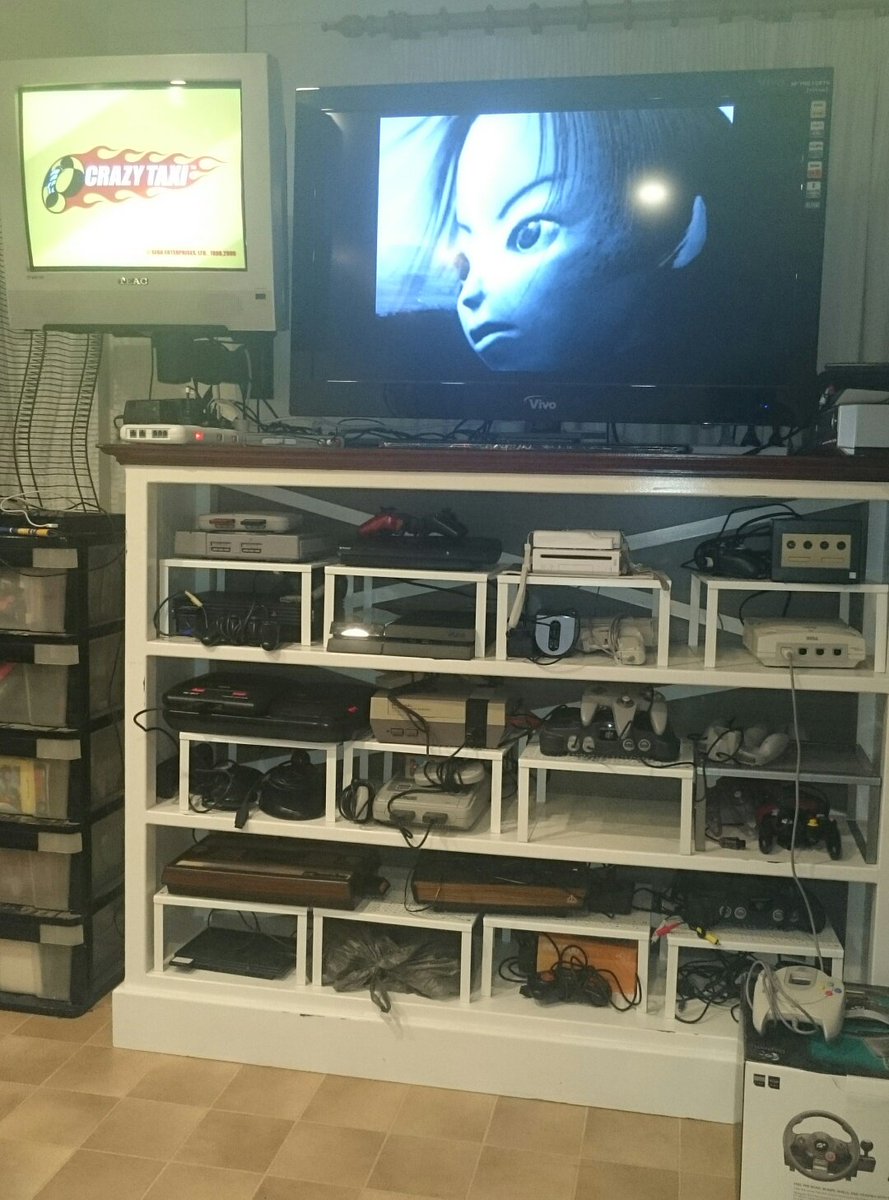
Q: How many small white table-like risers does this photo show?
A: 11